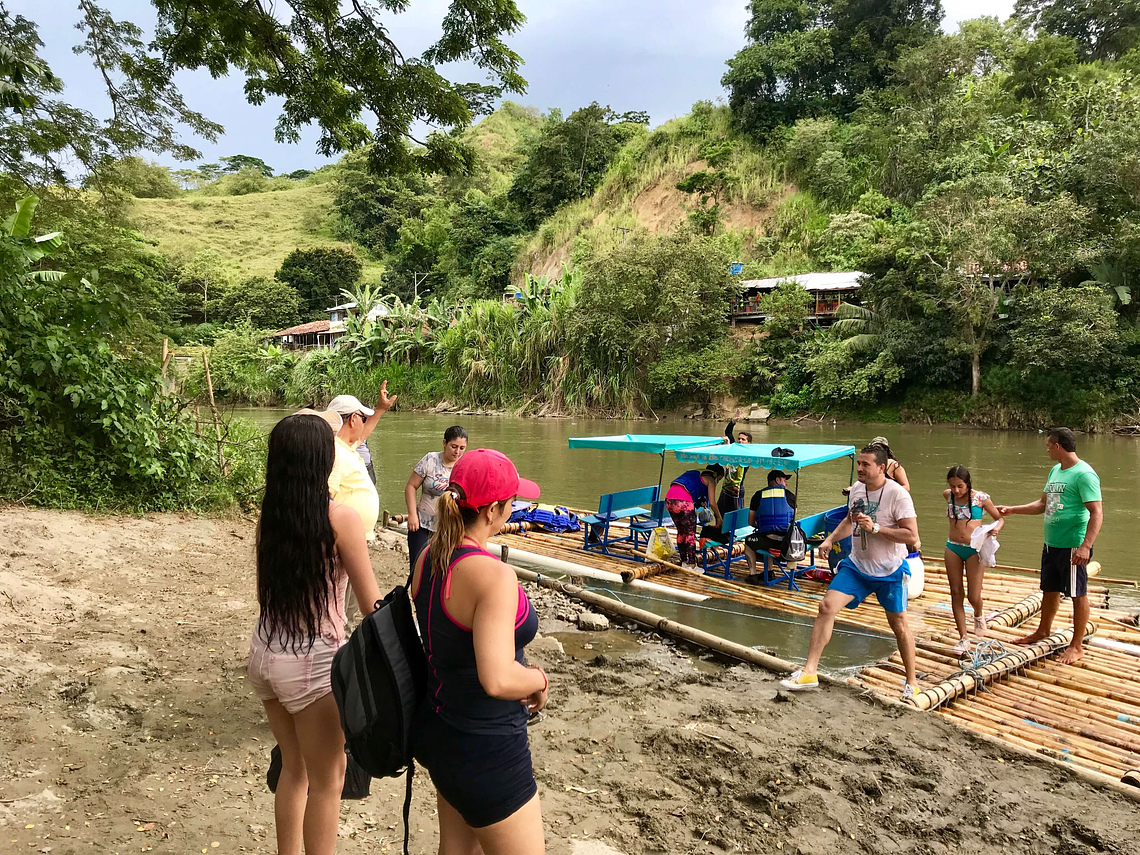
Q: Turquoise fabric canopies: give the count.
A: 2